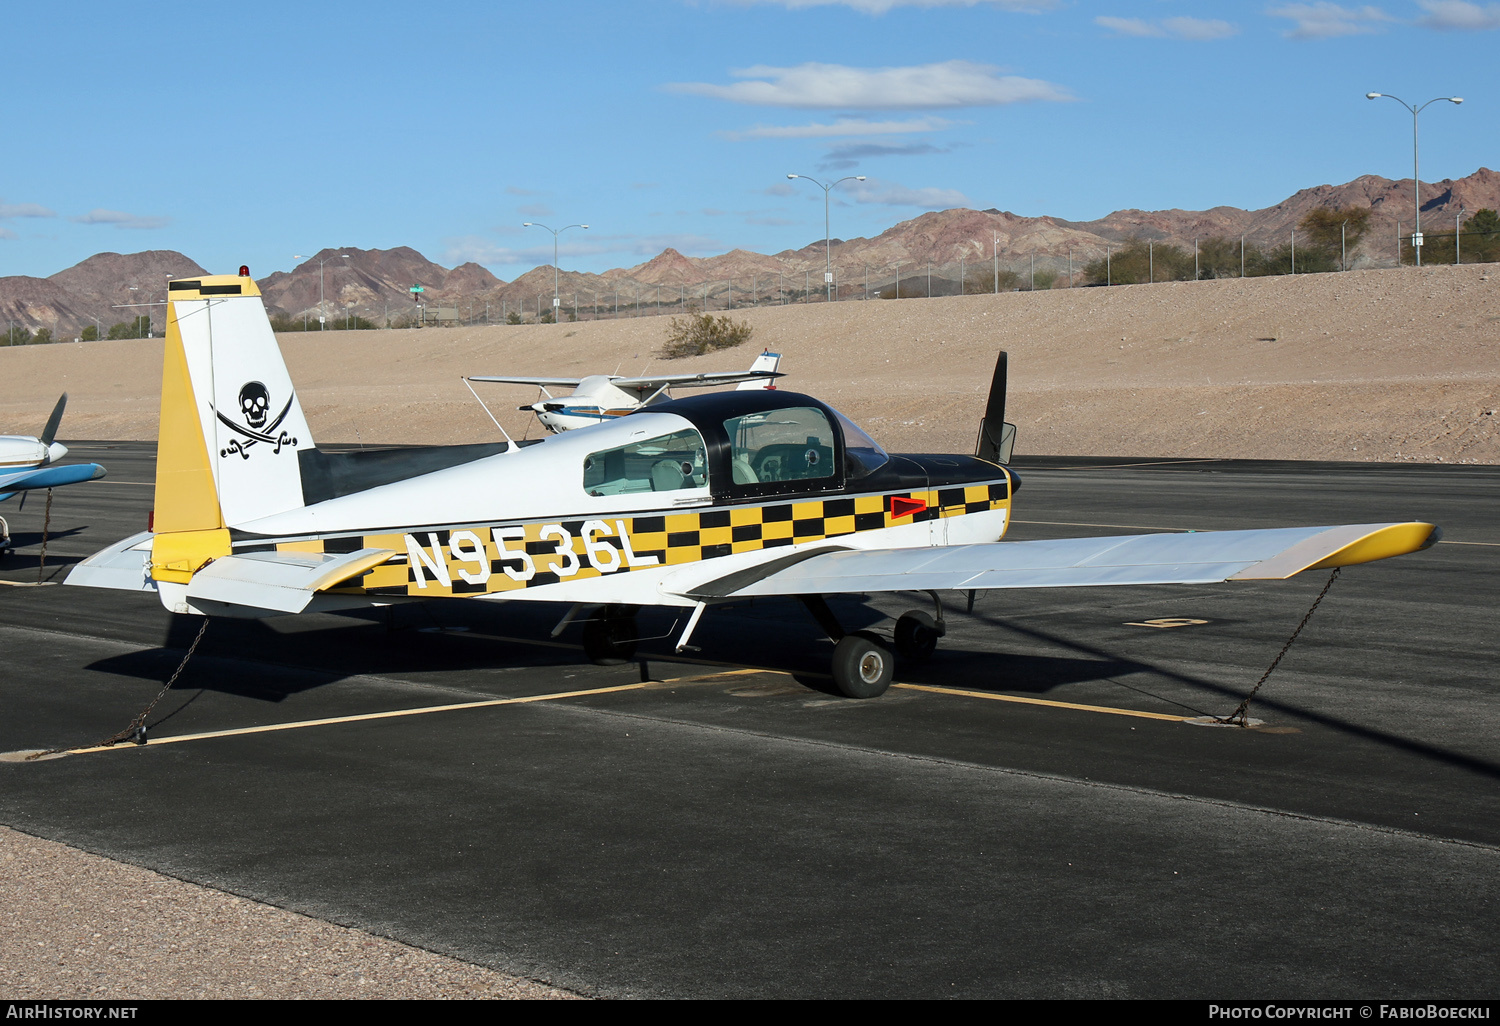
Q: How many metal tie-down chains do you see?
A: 3